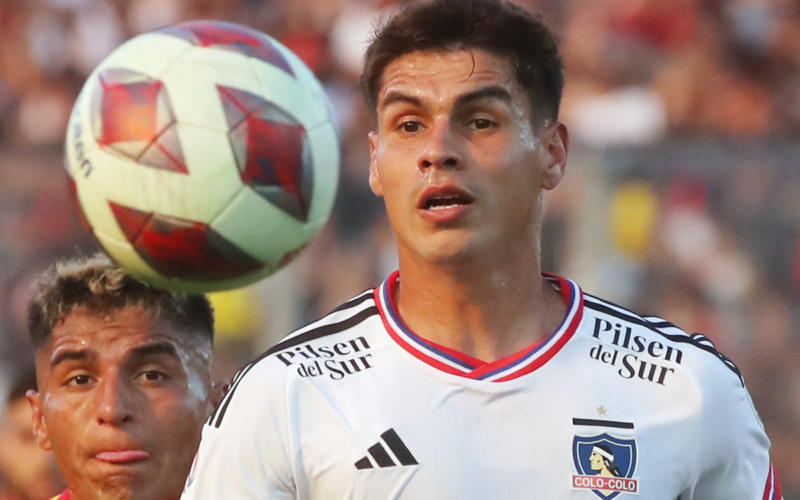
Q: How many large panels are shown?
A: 4